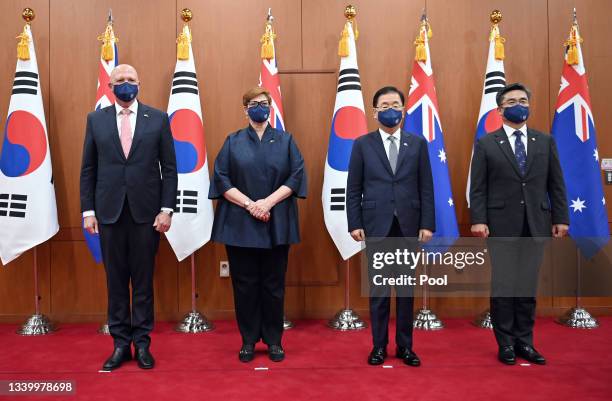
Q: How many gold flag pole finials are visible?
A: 4